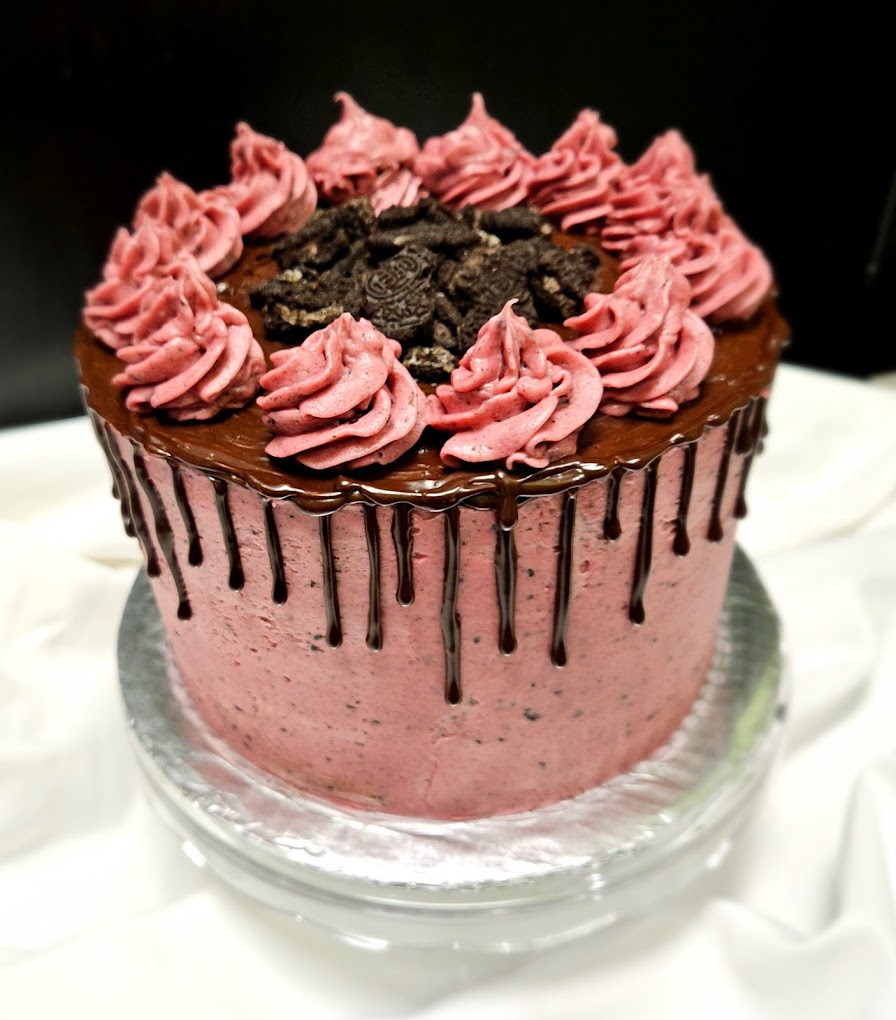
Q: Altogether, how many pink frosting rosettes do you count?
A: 12